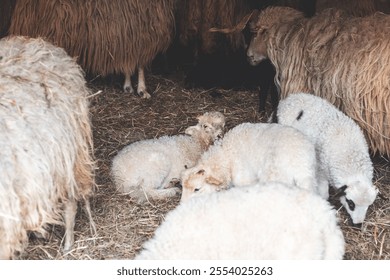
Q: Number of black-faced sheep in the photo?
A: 0